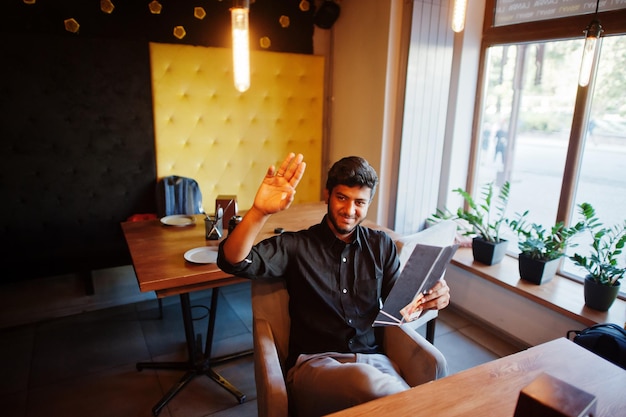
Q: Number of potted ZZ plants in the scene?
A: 3